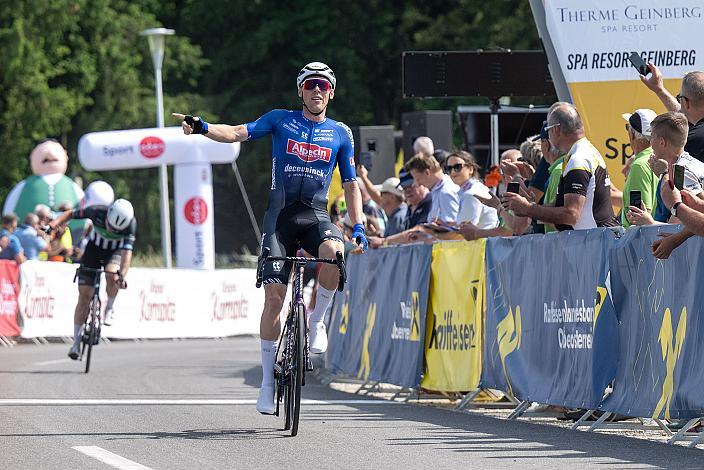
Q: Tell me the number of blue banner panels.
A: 3